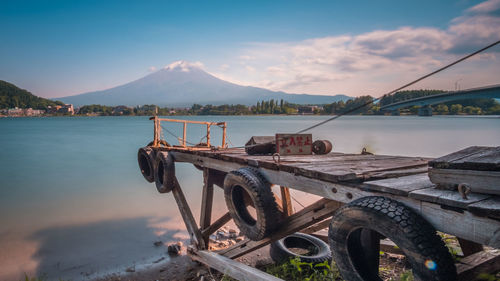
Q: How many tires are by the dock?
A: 5